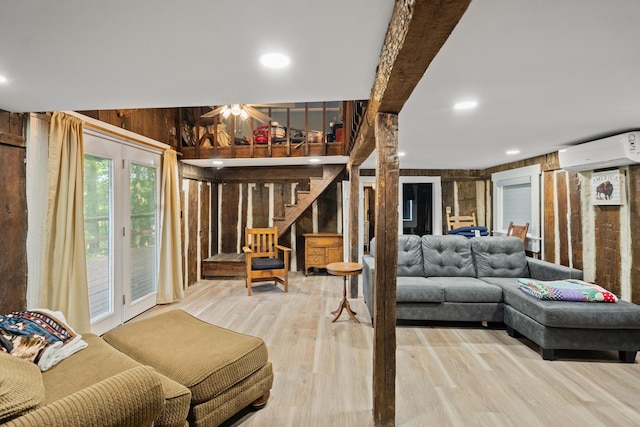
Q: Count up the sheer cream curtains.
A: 2